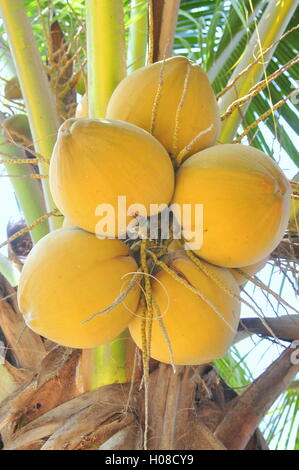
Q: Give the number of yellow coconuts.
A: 5